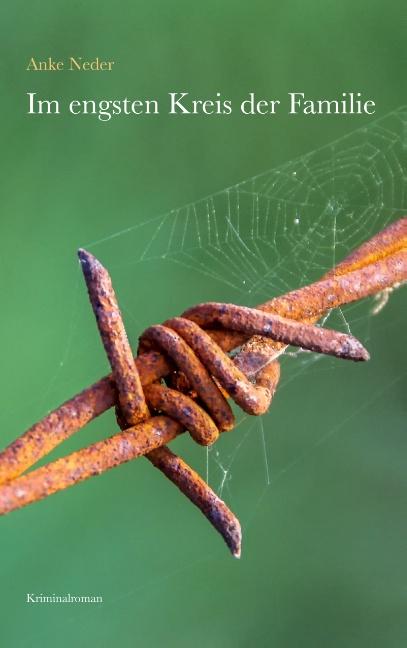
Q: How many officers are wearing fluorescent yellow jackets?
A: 0